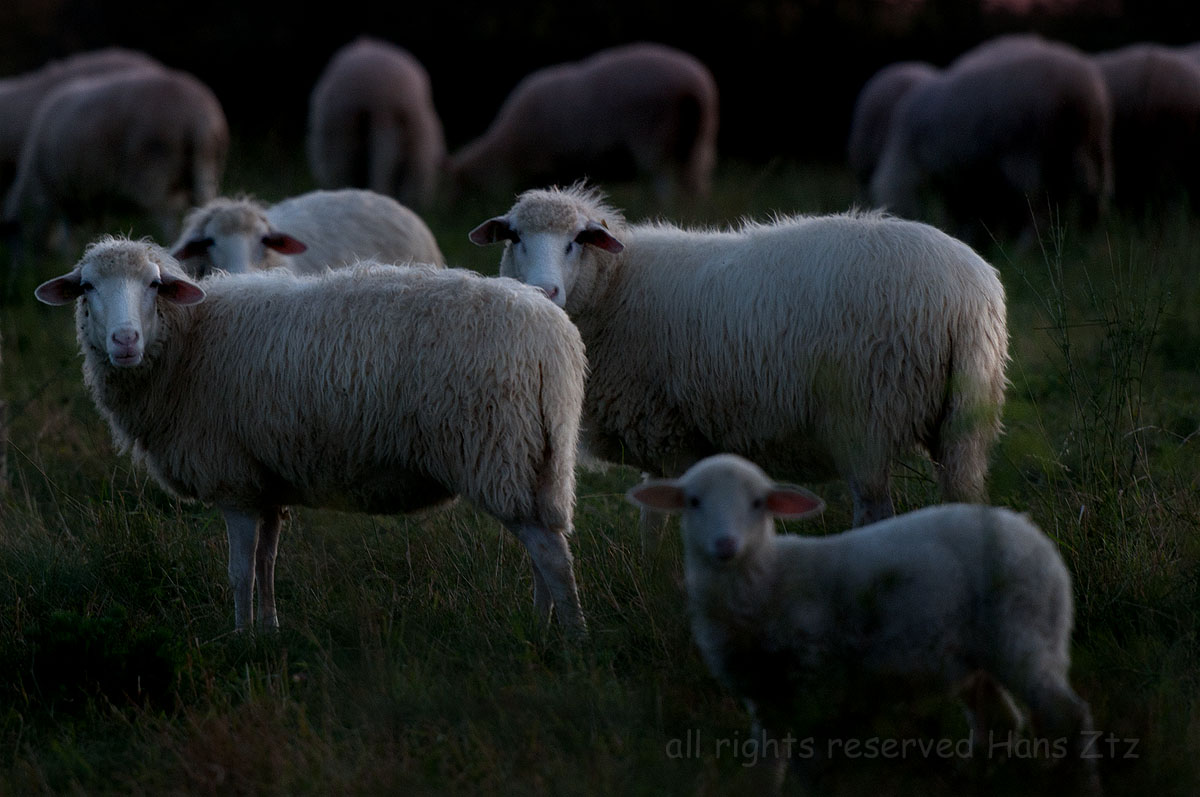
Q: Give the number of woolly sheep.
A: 11